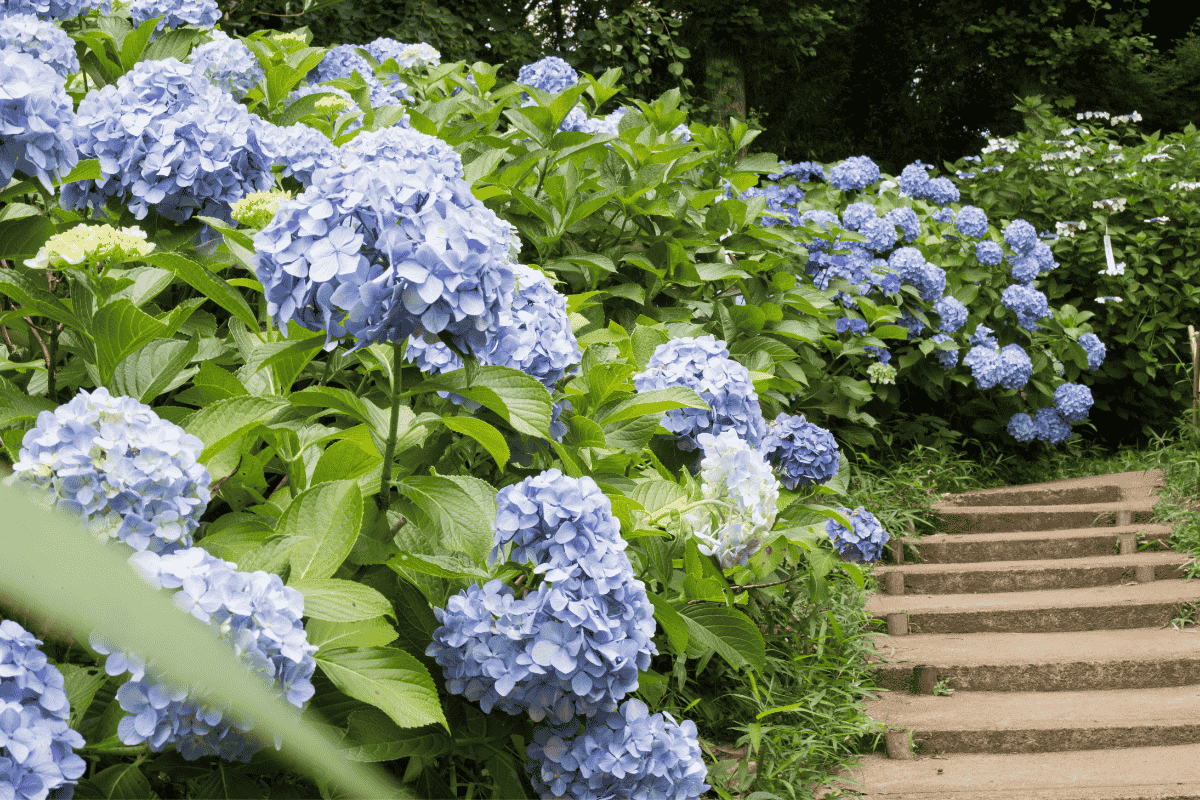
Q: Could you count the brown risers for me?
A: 7